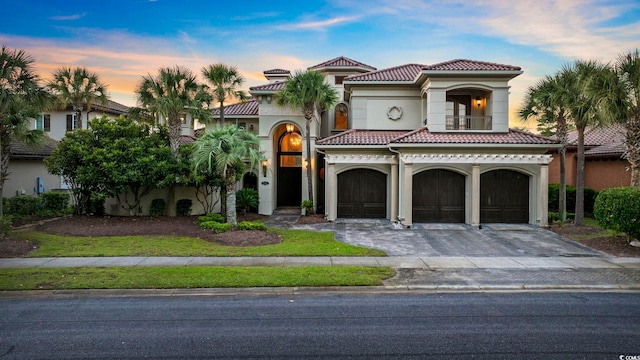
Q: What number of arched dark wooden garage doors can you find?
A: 3